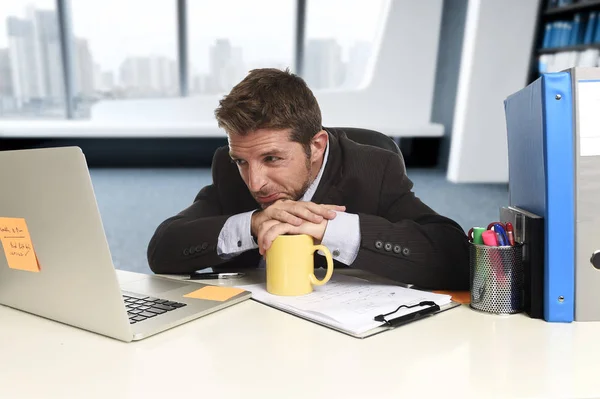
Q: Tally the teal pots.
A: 0